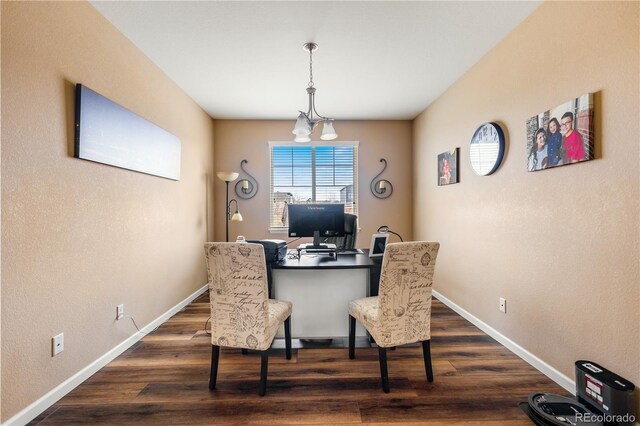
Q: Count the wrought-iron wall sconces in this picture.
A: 2